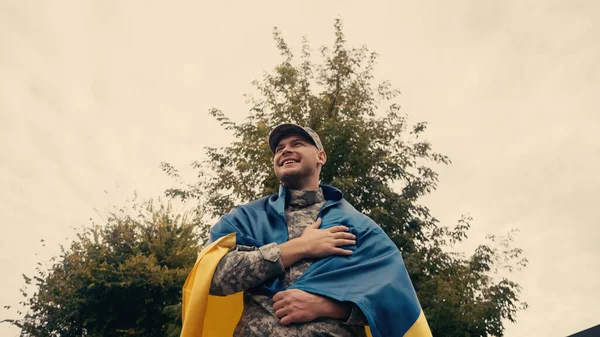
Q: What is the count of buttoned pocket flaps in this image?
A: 0